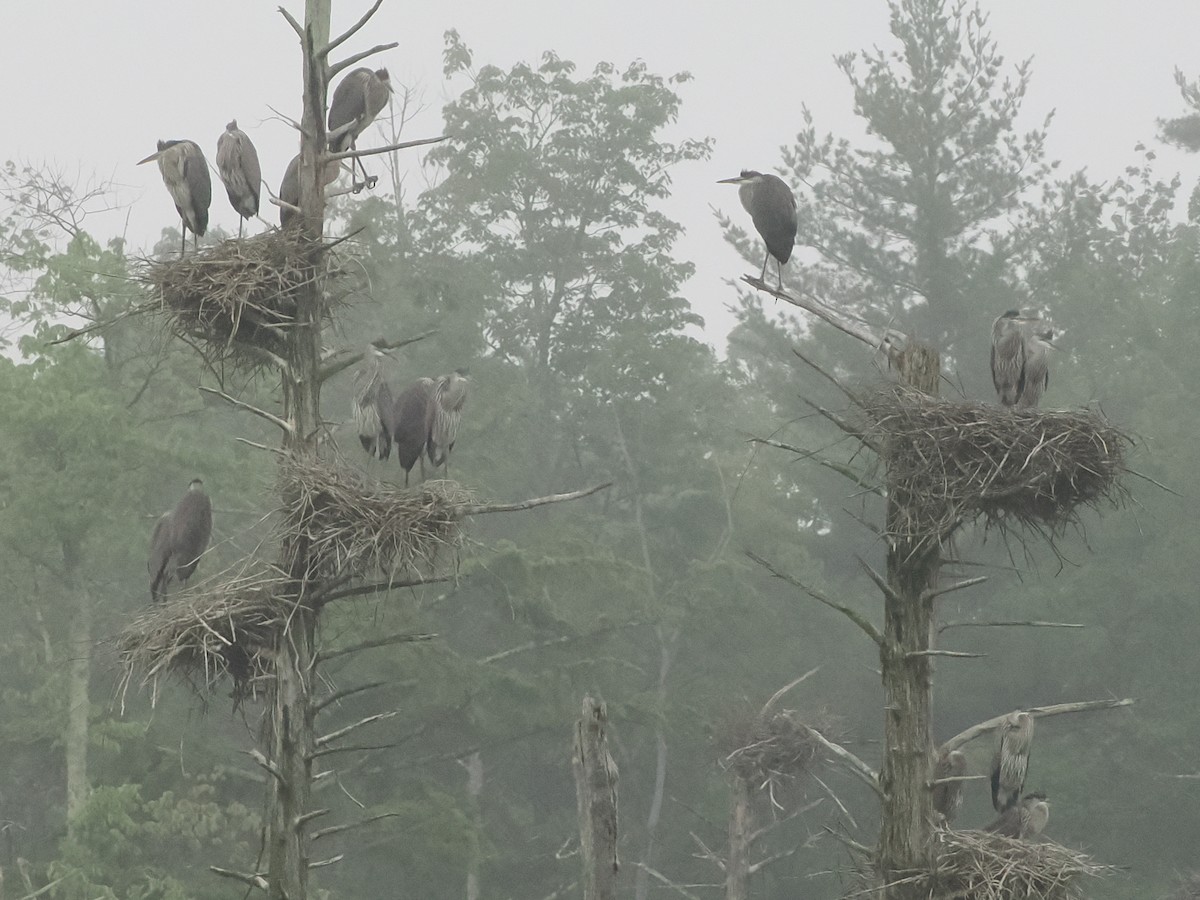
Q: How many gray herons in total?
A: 15